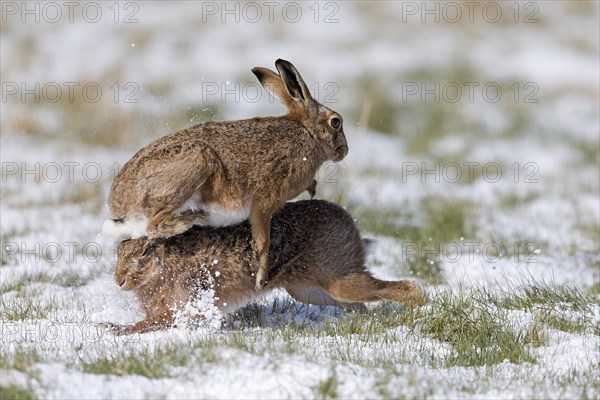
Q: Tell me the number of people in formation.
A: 0